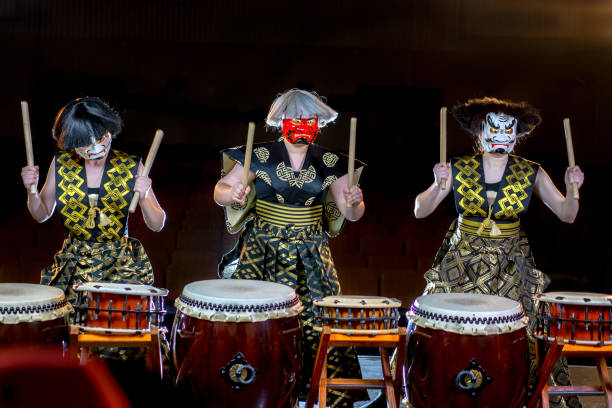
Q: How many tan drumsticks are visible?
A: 6